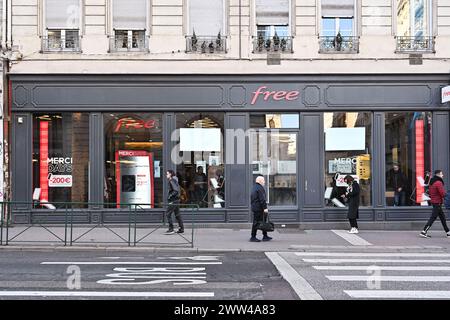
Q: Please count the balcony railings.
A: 6